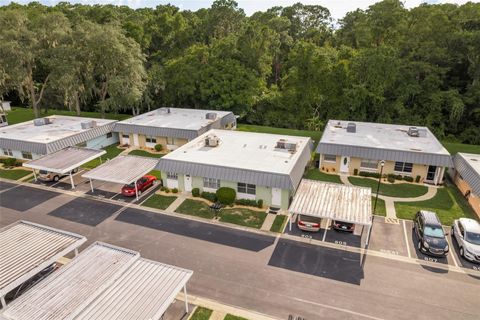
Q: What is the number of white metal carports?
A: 6